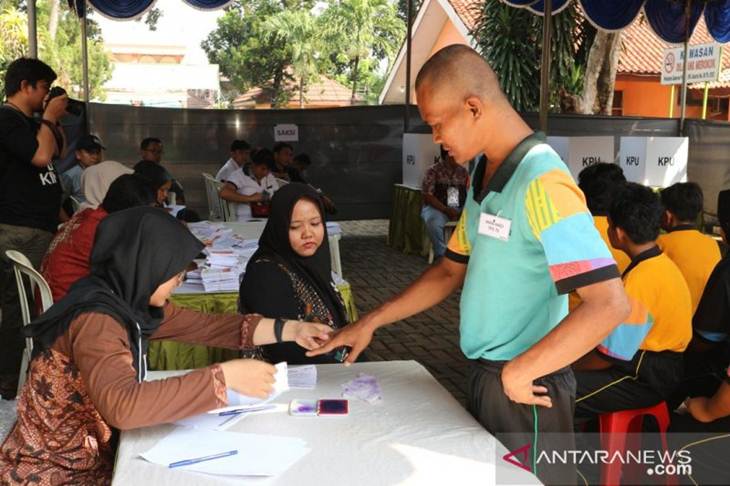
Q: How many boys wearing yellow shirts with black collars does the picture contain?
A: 3